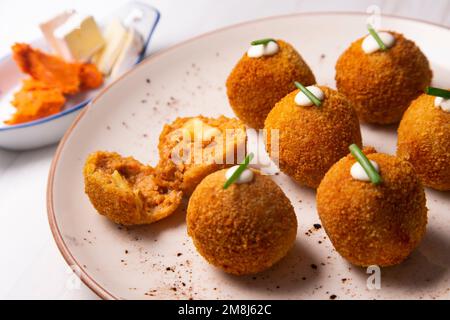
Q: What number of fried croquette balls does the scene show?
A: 7